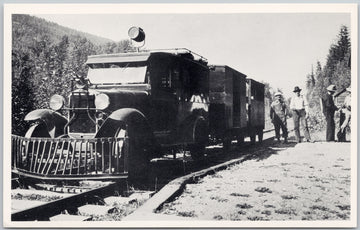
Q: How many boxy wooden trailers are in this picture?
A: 2